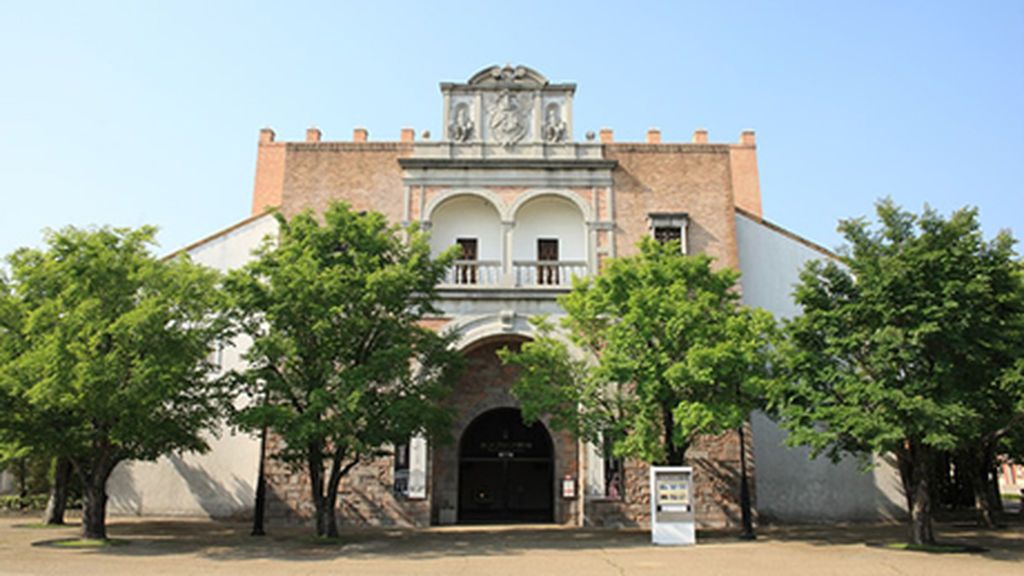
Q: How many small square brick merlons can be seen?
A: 8